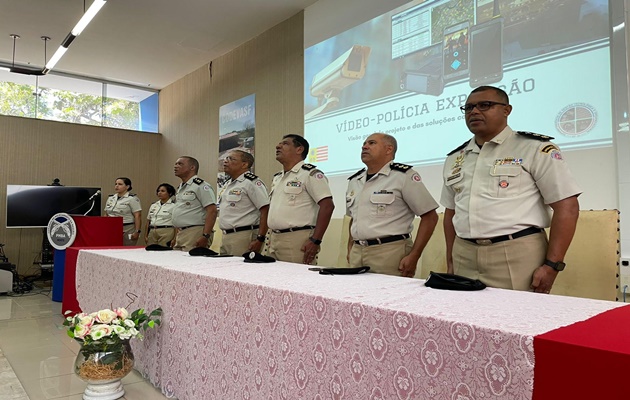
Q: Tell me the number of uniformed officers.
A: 7